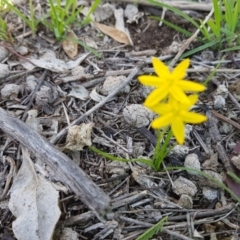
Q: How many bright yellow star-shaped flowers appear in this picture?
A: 2